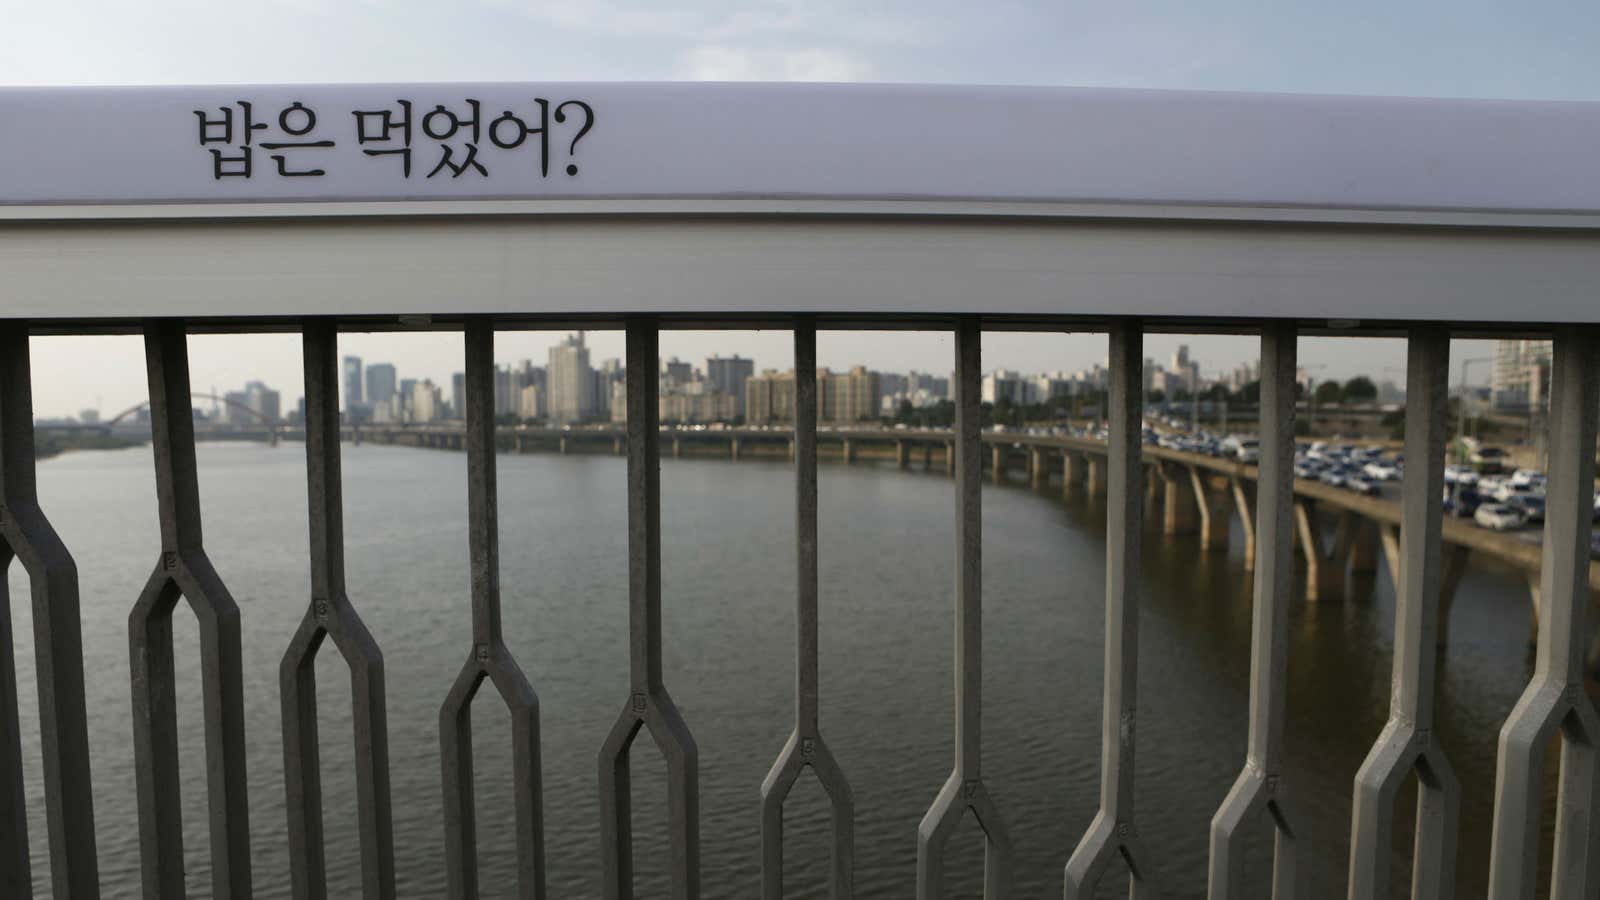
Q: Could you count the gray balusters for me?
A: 11